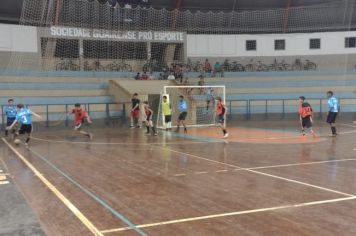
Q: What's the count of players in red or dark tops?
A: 5